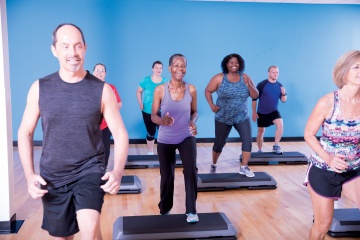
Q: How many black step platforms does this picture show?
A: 6